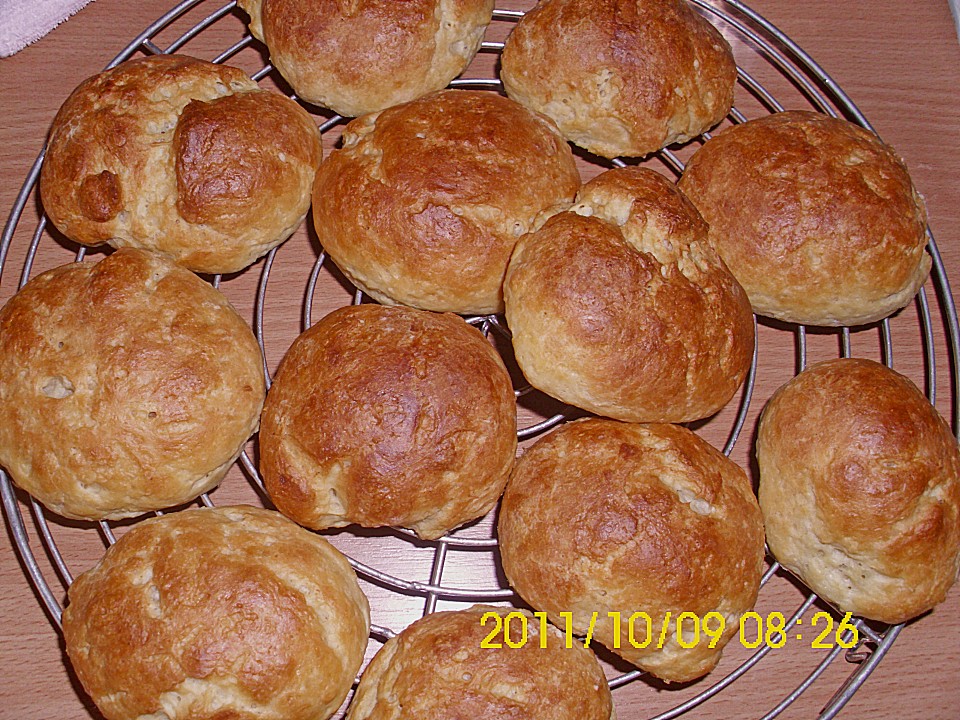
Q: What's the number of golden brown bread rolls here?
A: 12